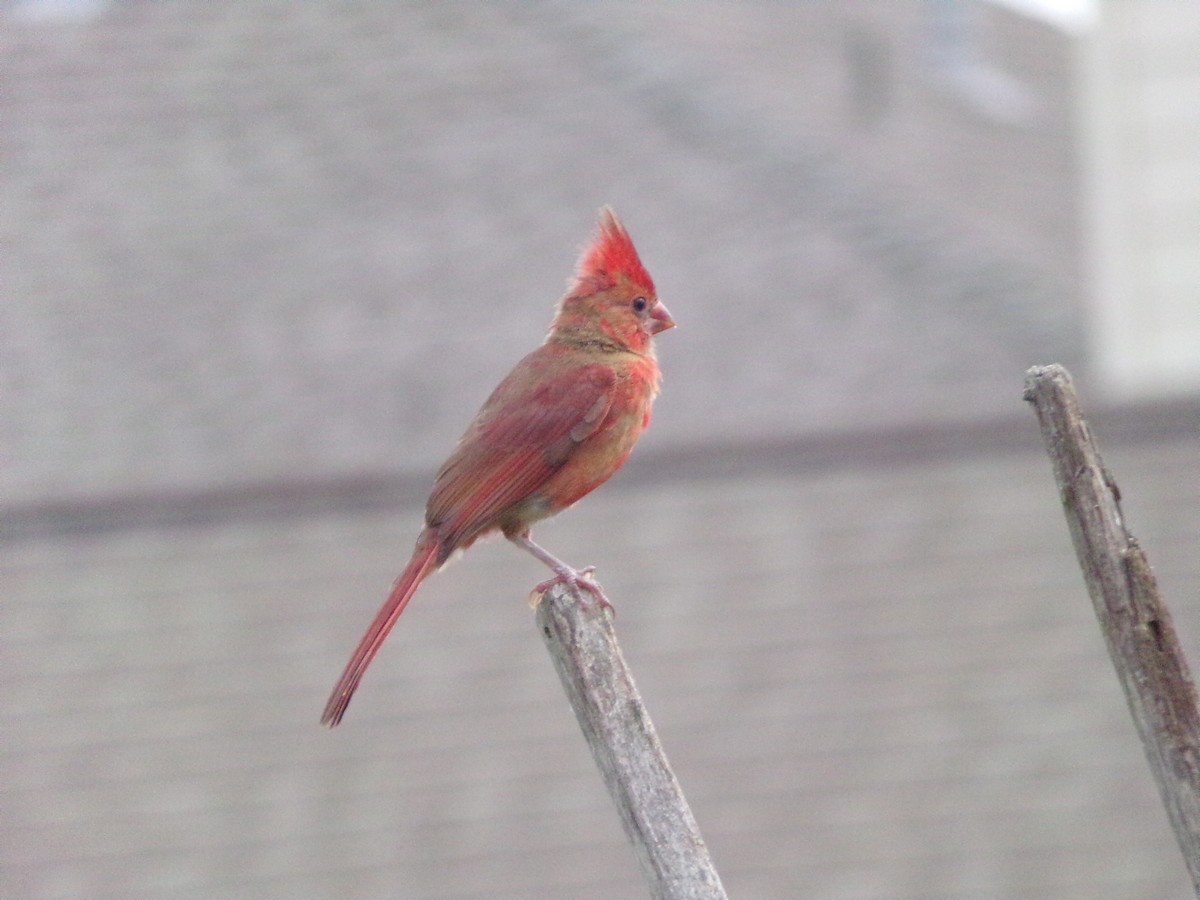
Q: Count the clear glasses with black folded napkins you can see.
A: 0